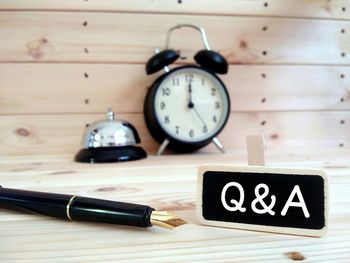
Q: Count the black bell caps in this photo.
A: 2